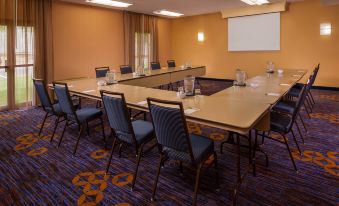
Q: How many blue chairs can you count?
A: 12